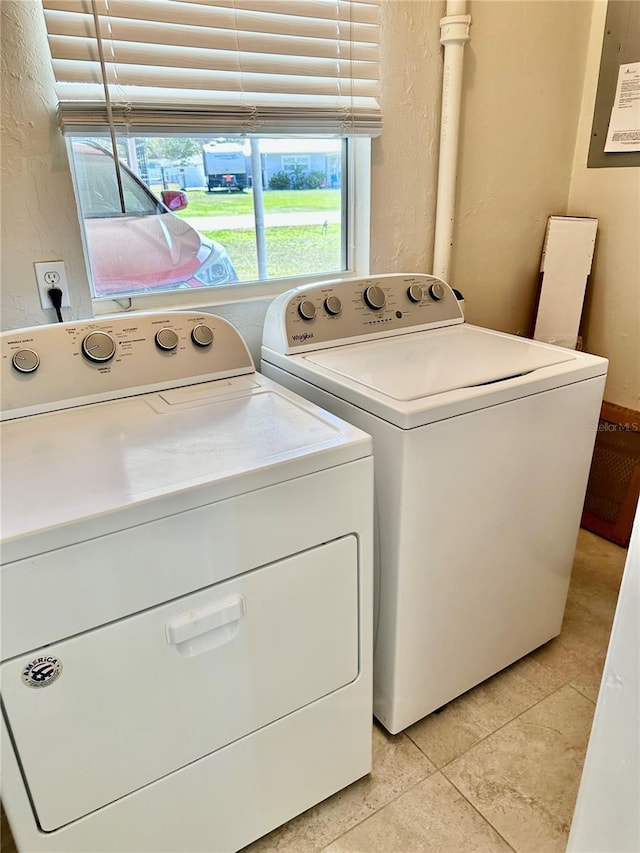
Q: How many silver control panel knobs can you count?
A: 9